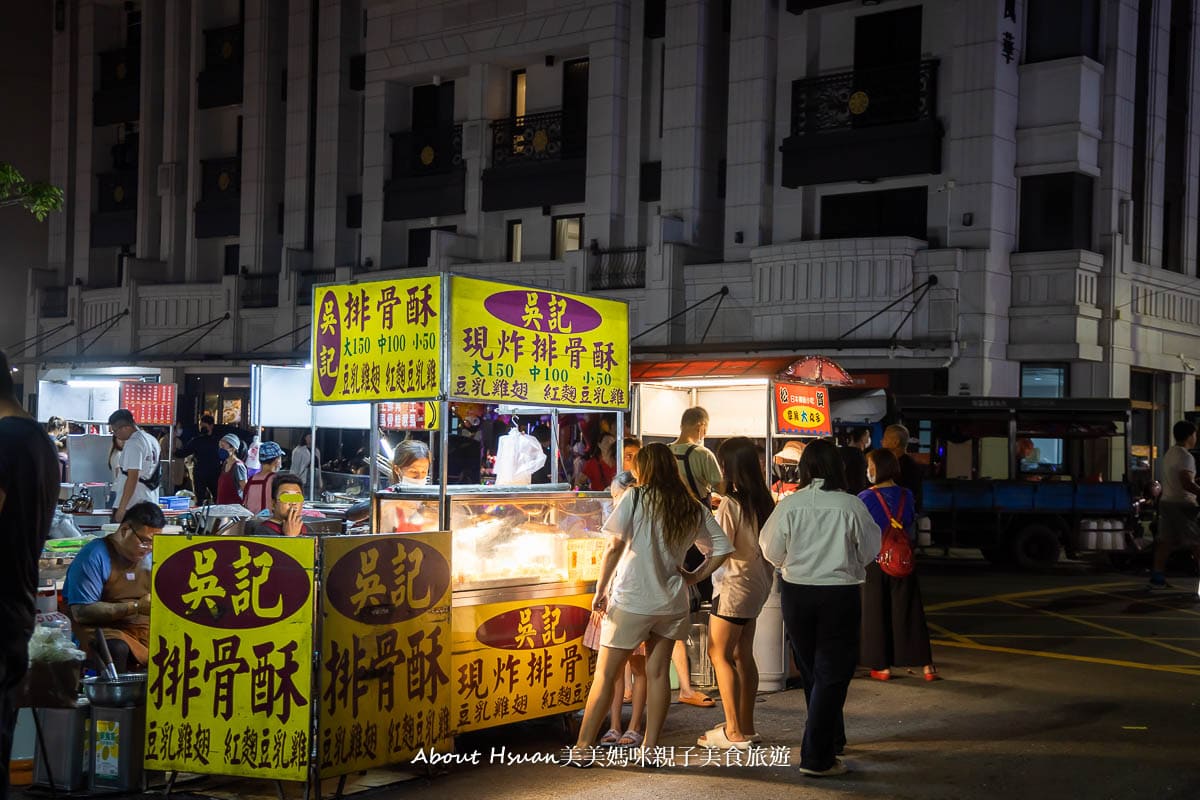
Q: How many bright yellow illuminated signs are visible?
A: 5